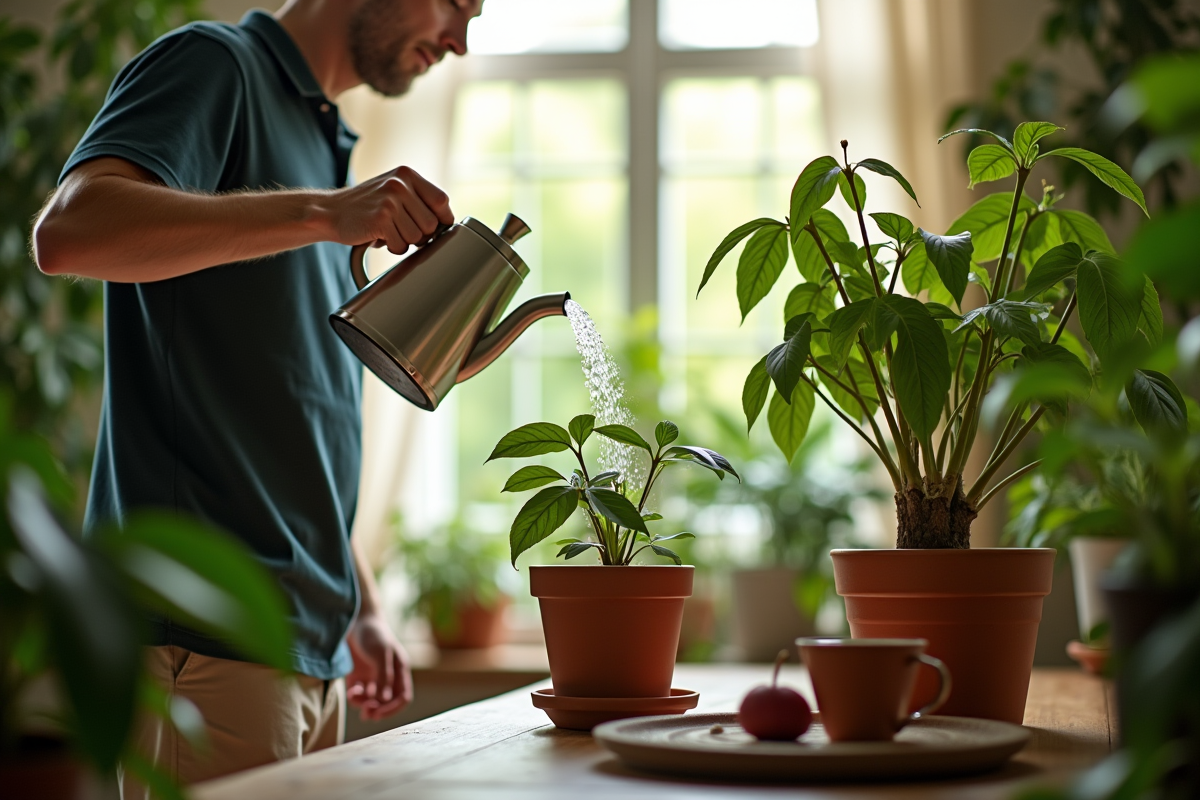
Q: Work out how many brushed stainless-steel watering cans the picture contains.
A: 1